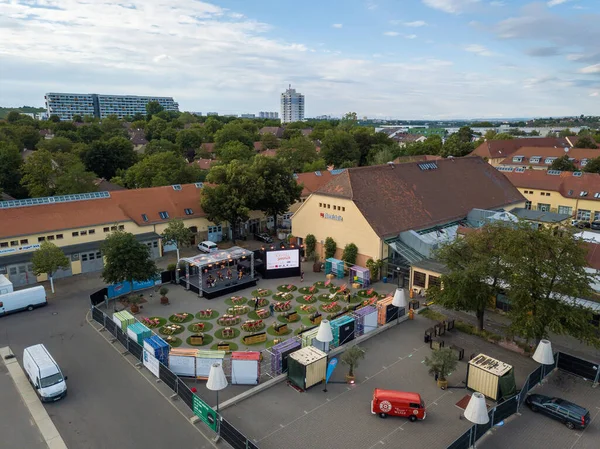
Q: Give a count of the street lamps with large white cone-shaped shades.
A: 5